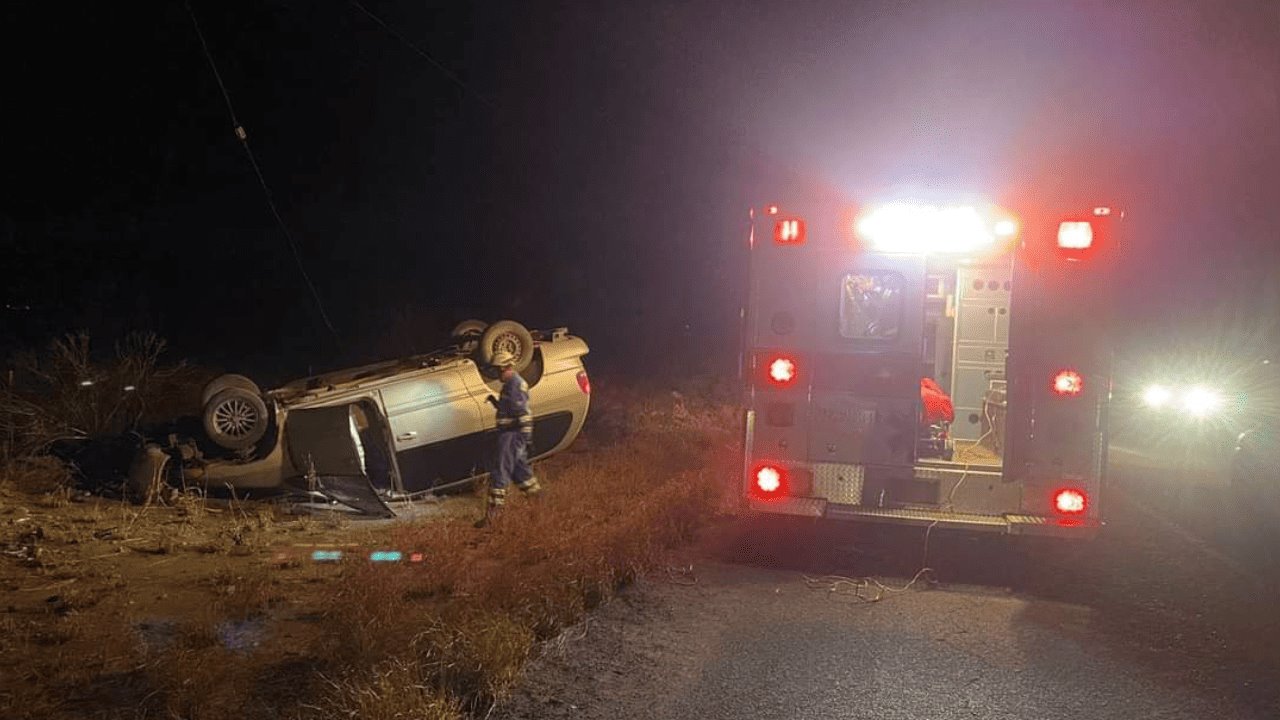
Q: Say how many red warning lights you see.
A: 6